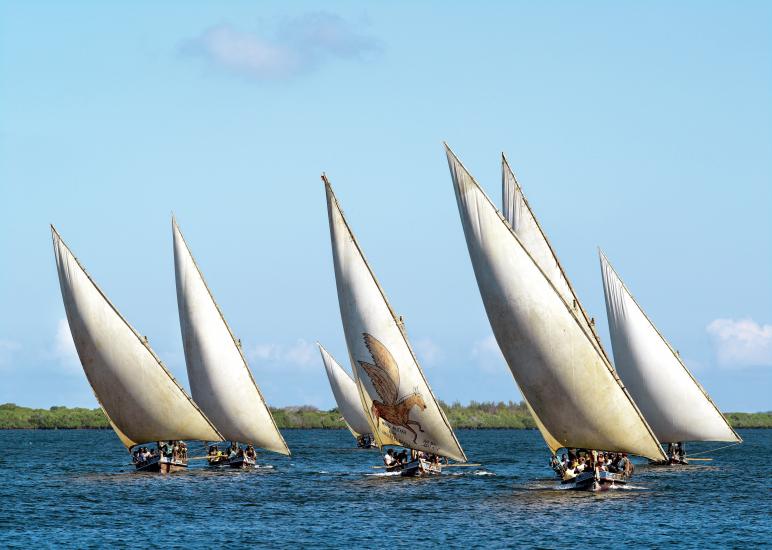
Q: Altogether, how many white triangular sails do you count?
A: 7